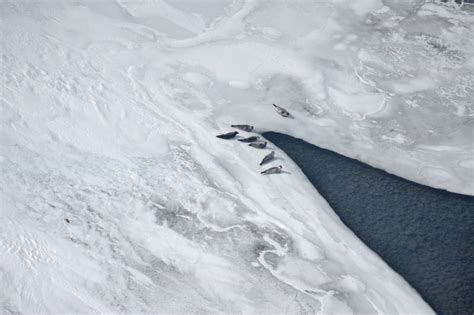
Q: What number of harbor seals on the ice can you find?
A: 7